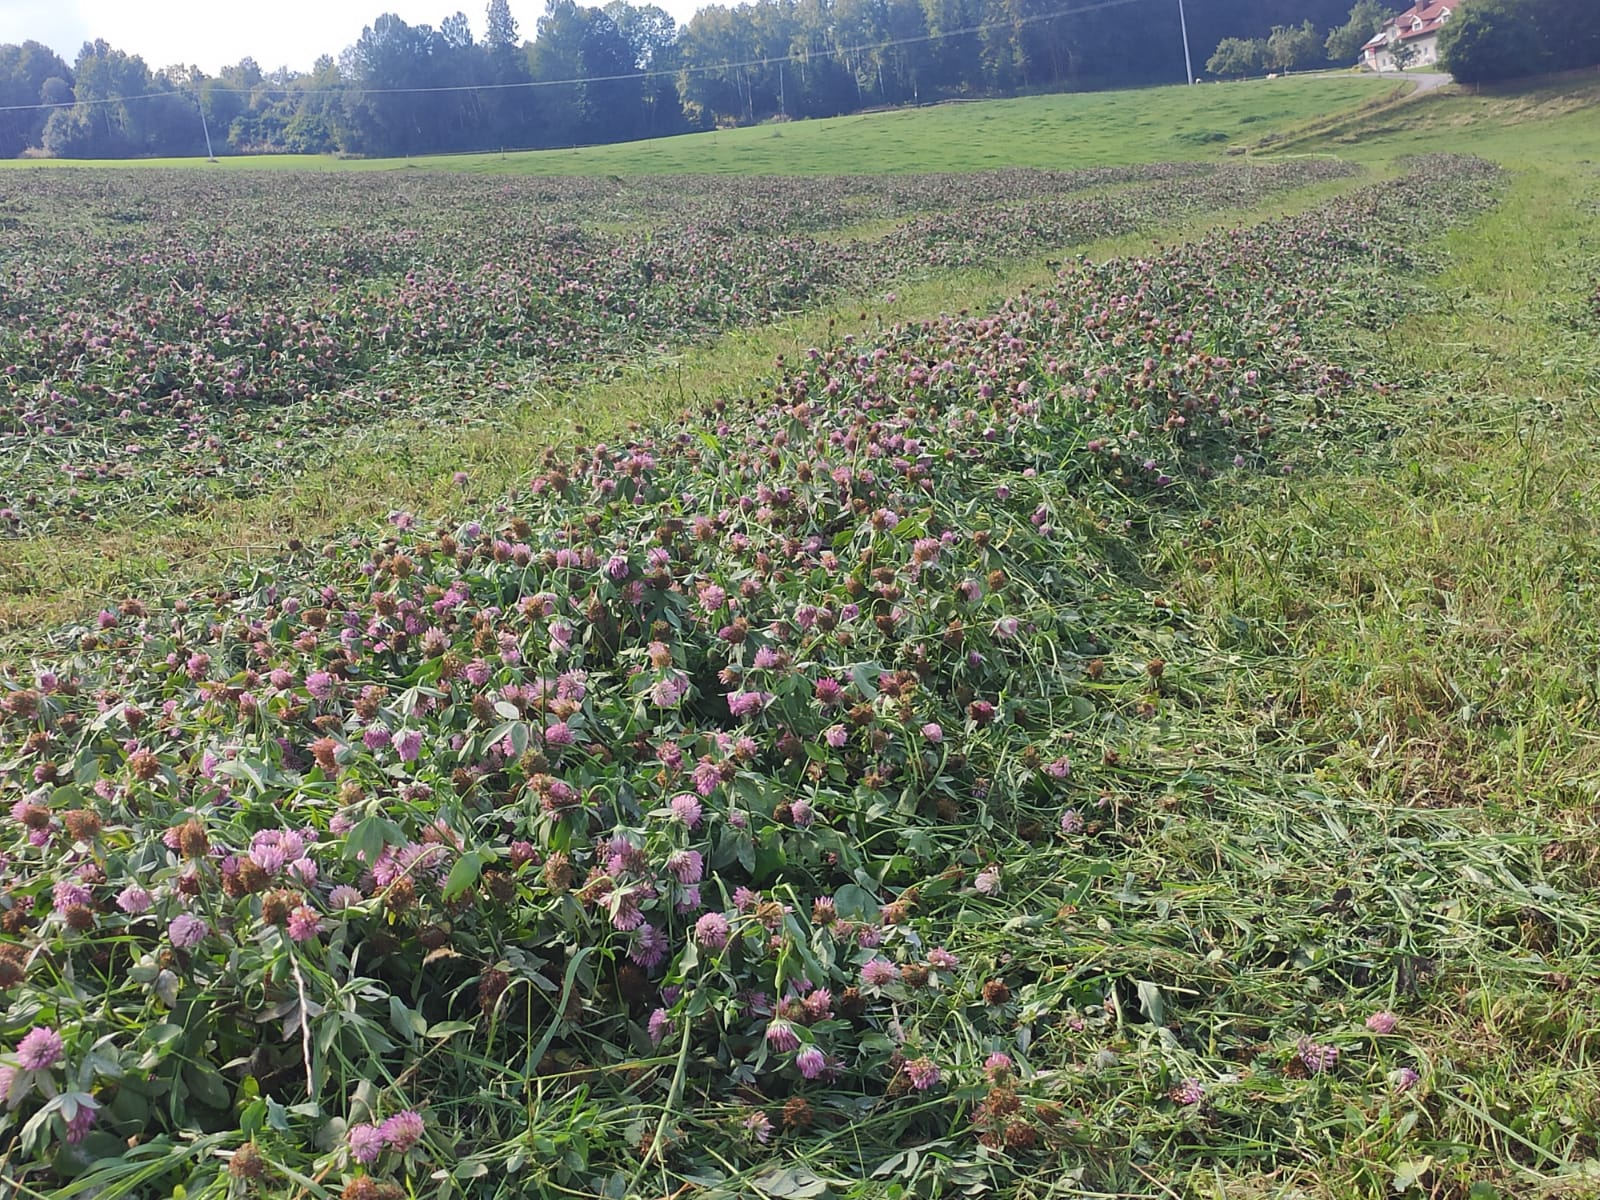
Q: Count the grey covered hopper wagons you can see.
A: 0